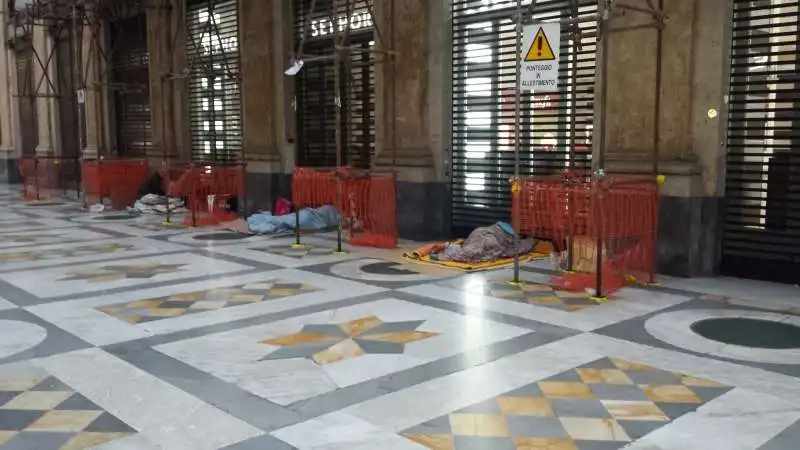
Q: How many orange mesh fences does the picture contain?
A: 5